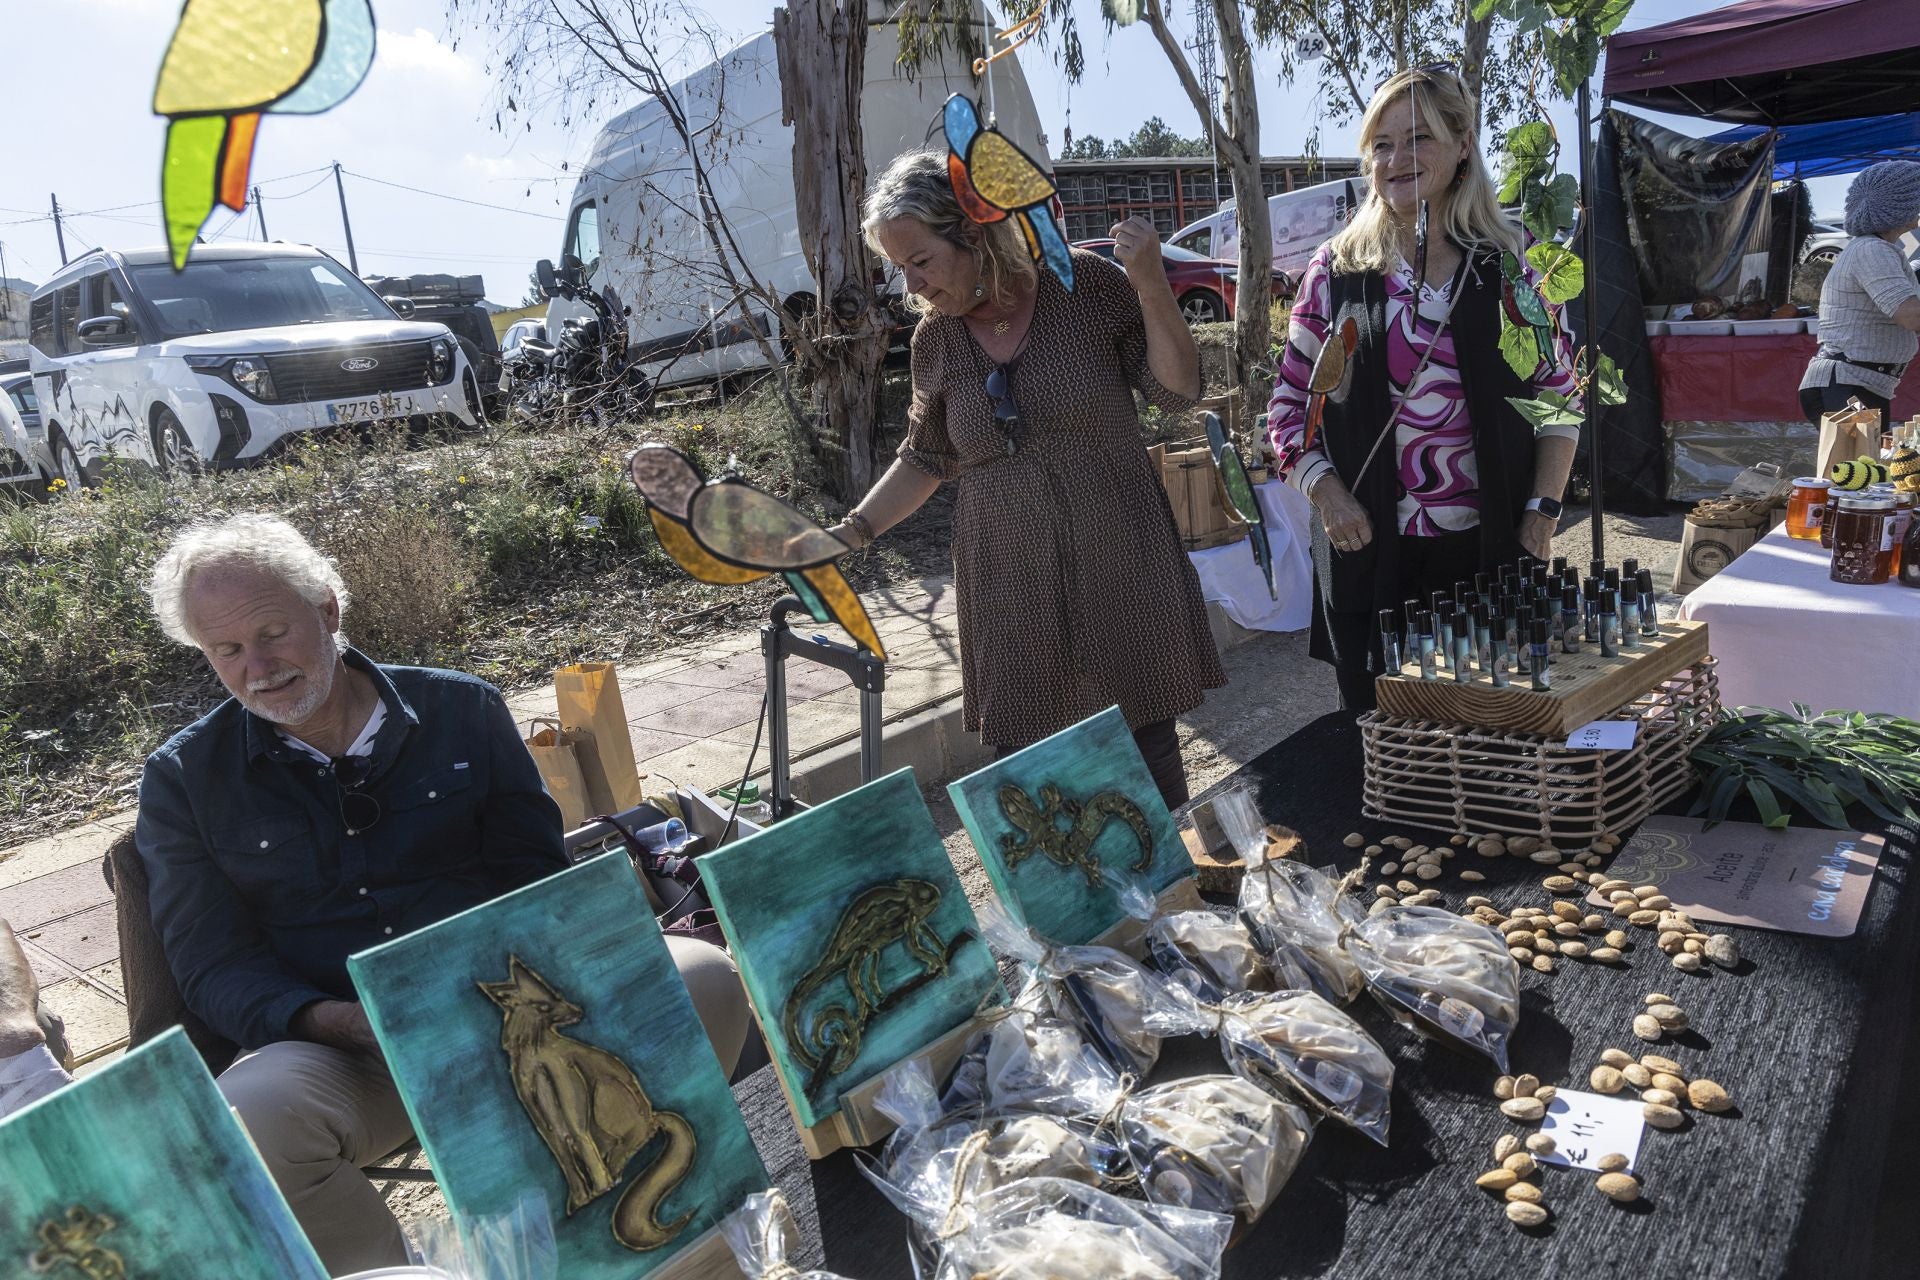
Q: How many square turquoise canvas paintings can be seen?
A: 4